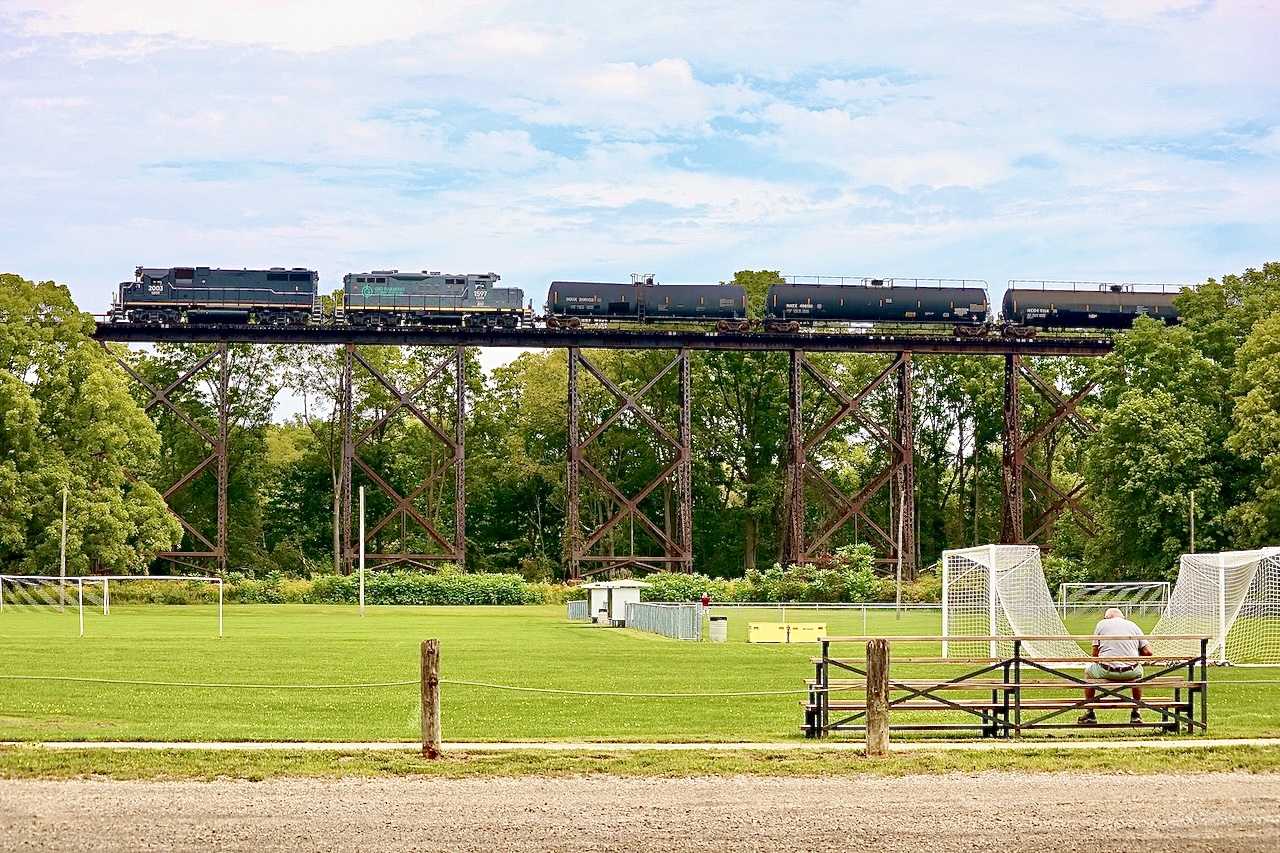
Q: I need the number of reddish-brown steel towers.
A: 5